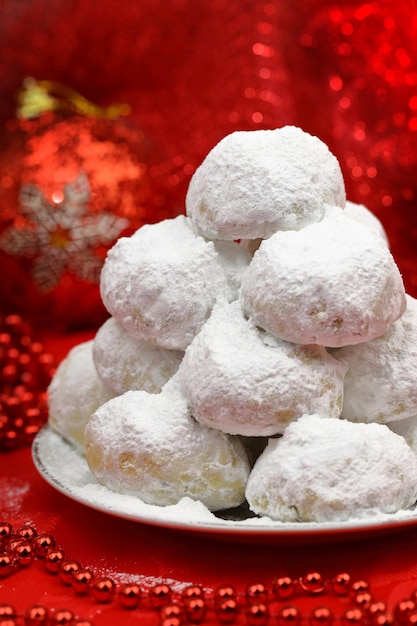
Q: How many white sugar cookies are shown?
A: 11